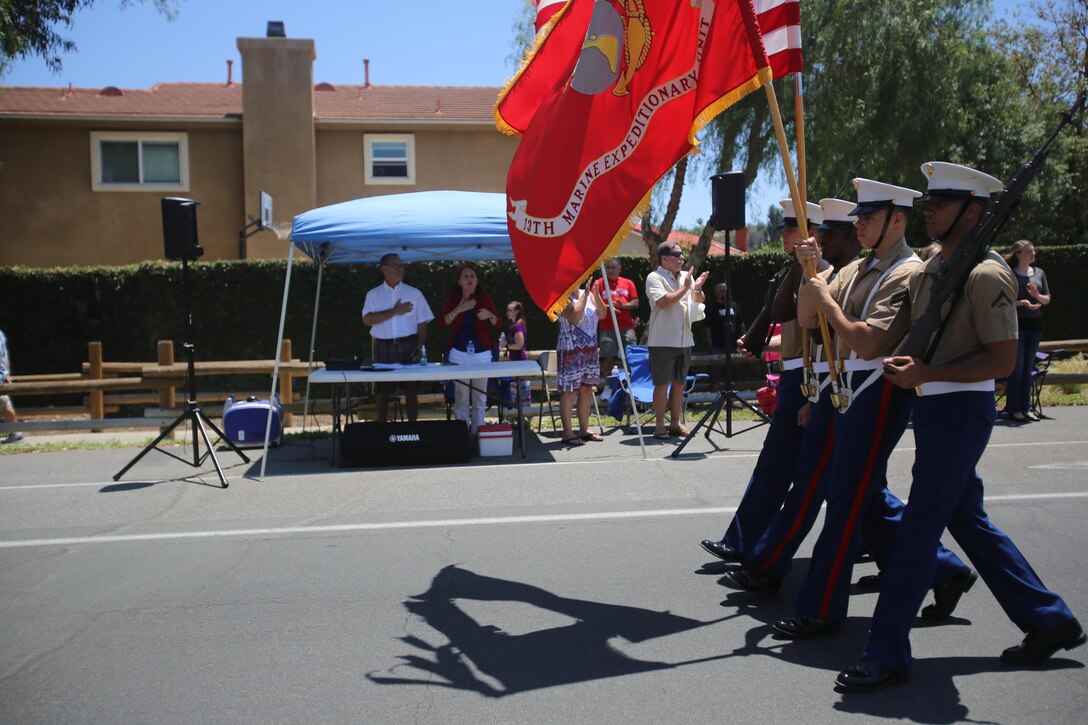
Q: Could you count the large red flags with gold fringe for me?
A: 1